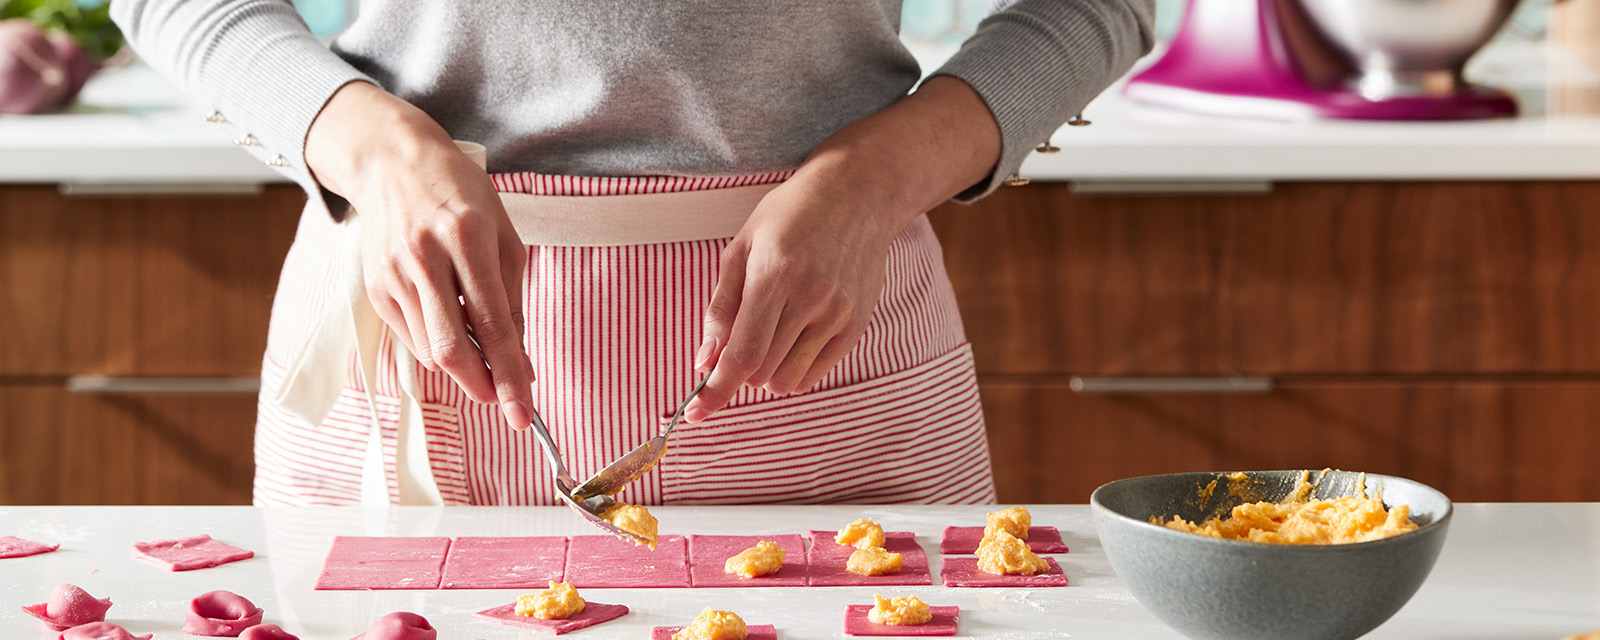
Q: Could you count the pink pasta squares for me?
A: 12